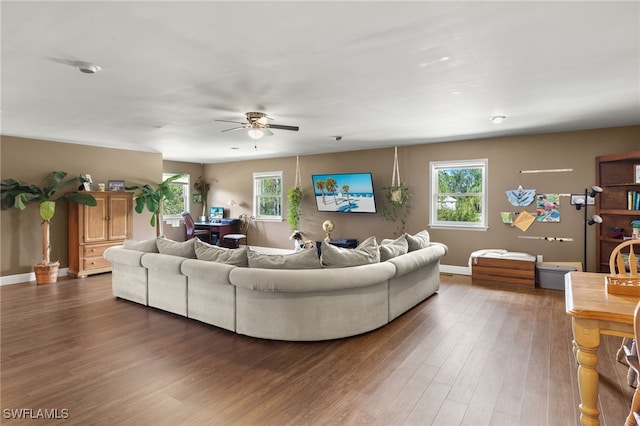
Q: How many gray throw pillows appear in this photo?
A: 7